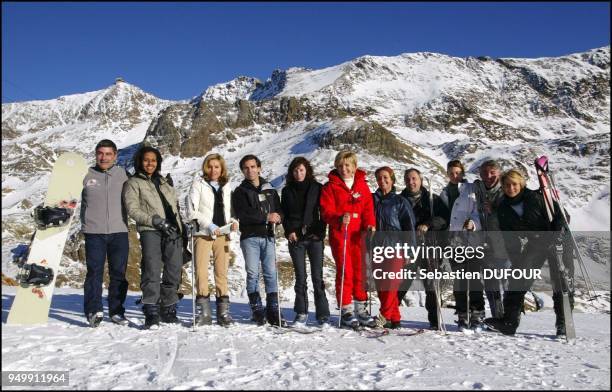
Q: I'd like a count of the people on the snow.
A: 11